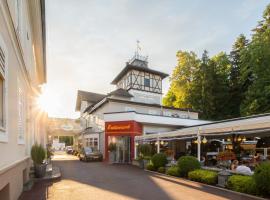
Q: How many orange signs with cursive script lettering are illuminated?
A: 1